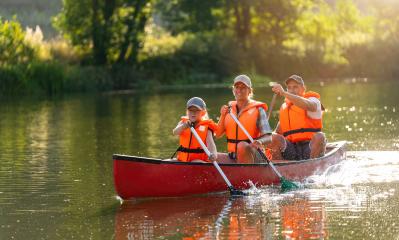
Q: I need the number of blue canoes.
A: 0